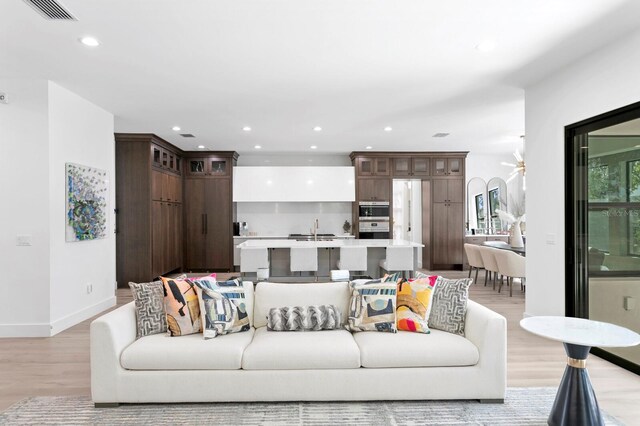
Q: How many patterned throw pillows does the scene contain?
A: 7